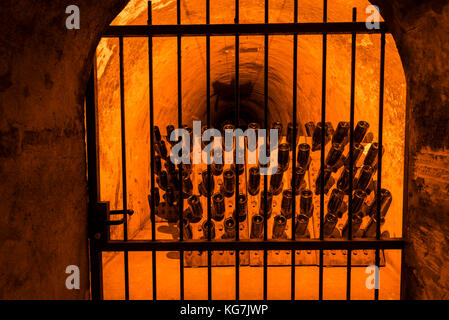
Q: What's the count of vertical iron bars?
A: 10